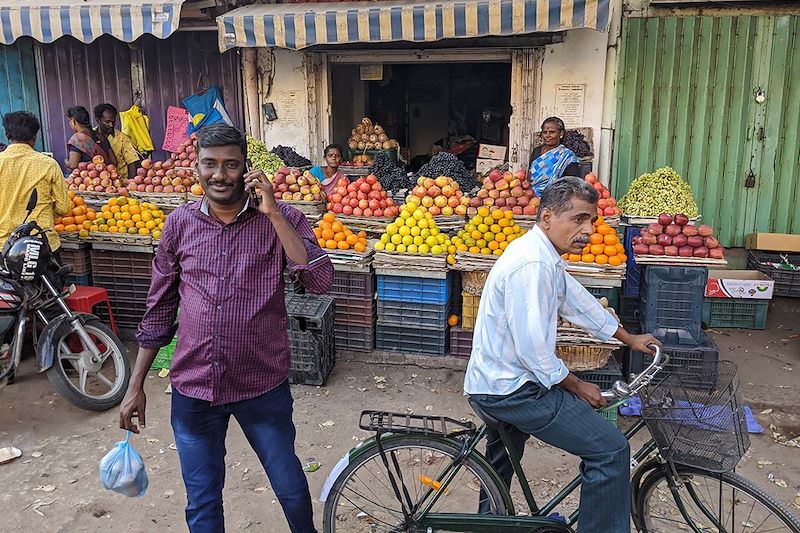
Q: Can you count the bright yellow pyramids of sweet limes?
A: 1